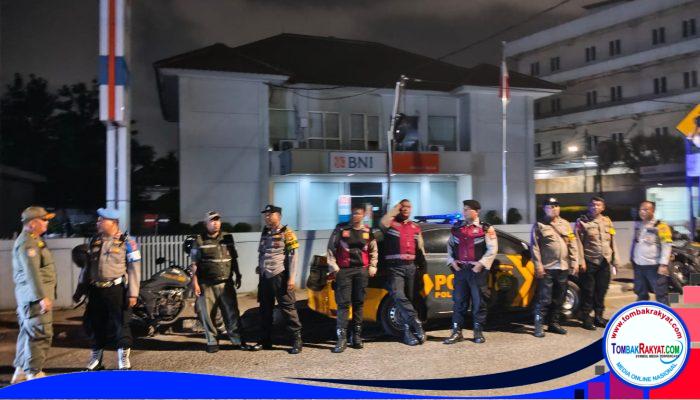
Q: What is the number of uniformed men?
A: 10